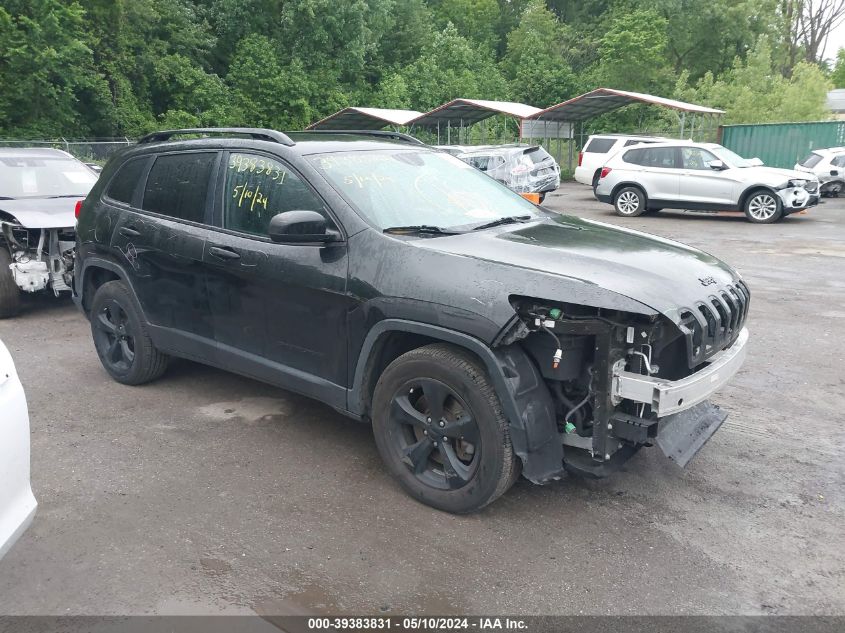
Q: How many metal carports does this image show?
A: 3